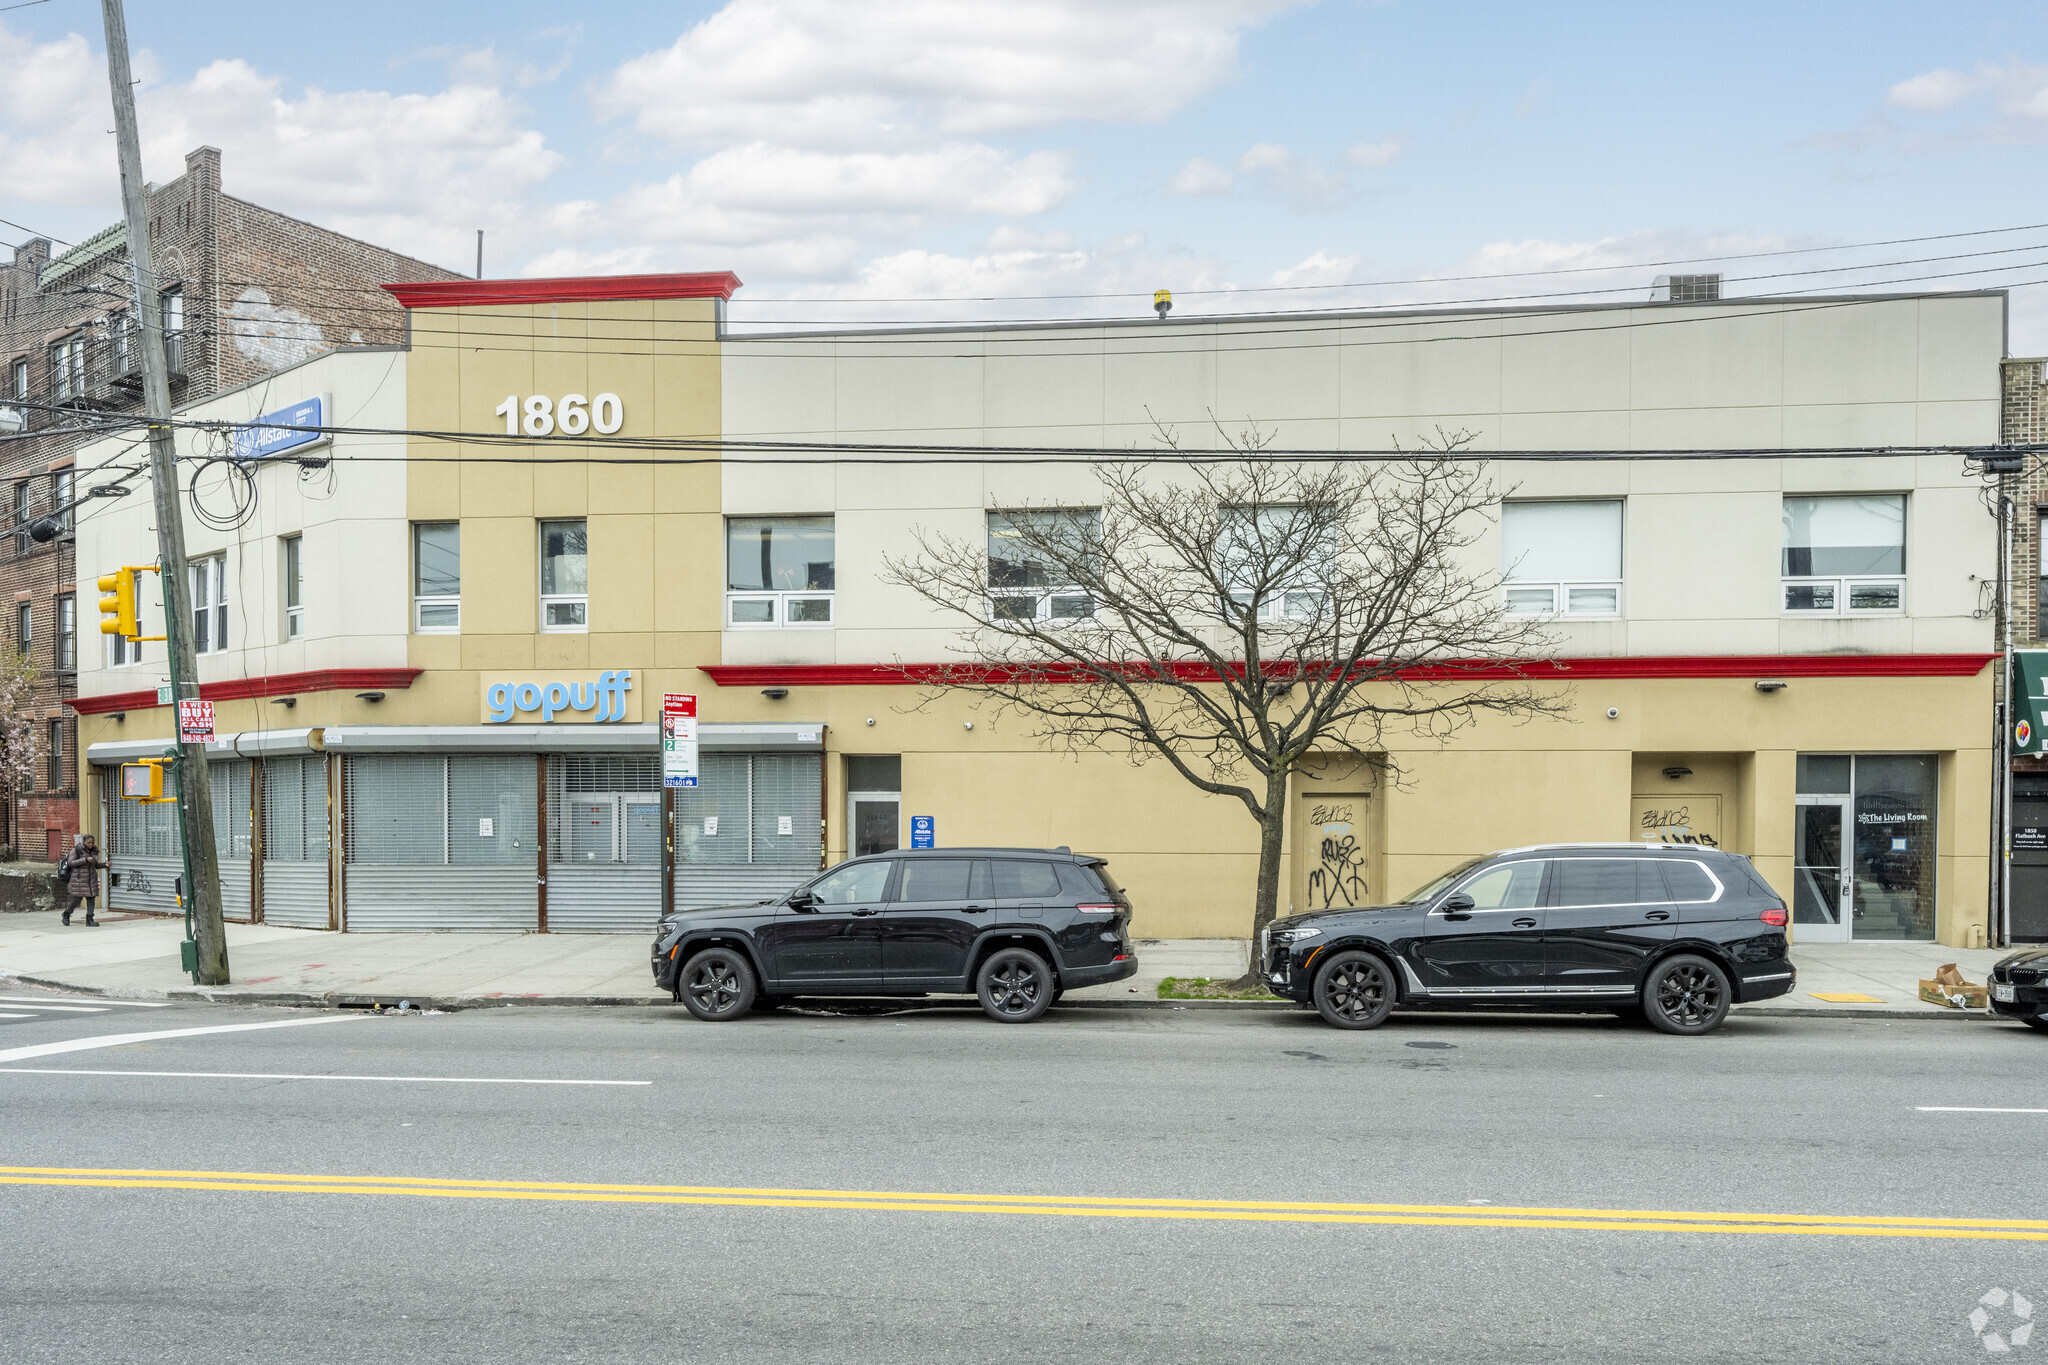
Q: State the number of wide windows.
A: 5